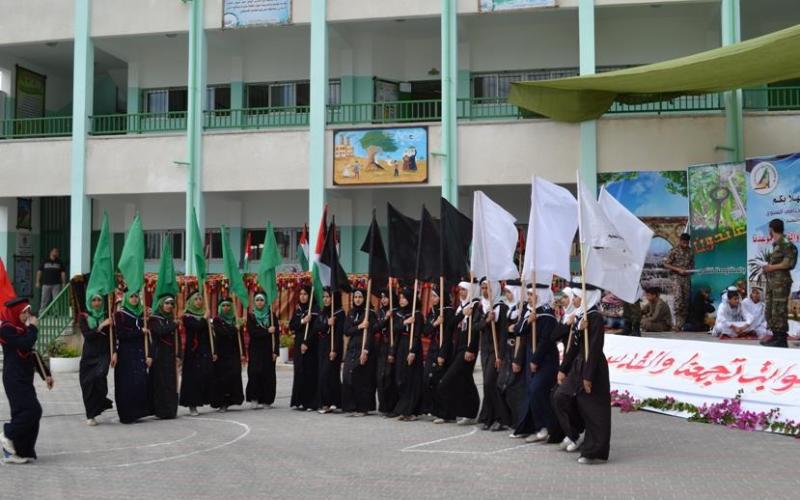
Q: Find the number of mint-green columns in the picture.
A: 6